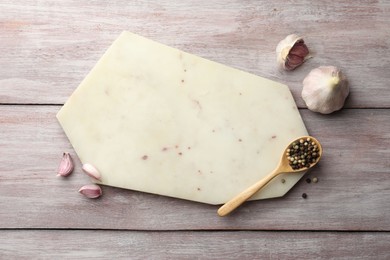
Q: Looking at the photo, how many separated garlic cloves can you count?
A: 3